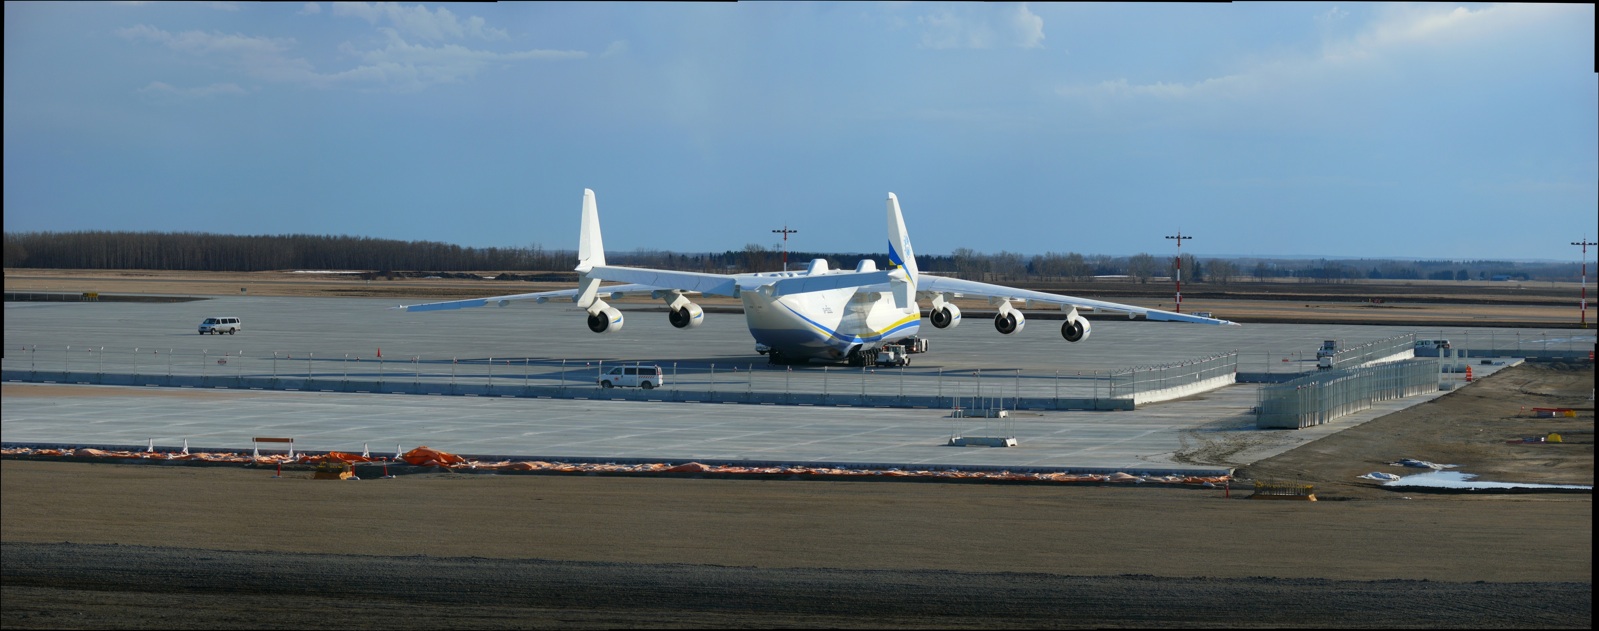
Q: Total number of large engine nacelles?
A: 5